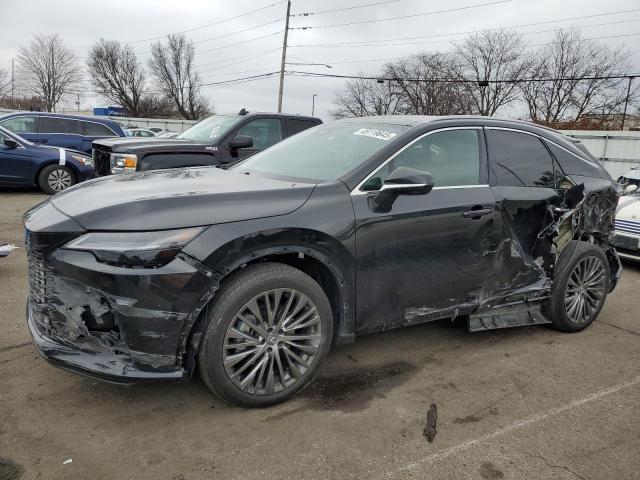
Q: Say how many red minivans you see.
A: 0